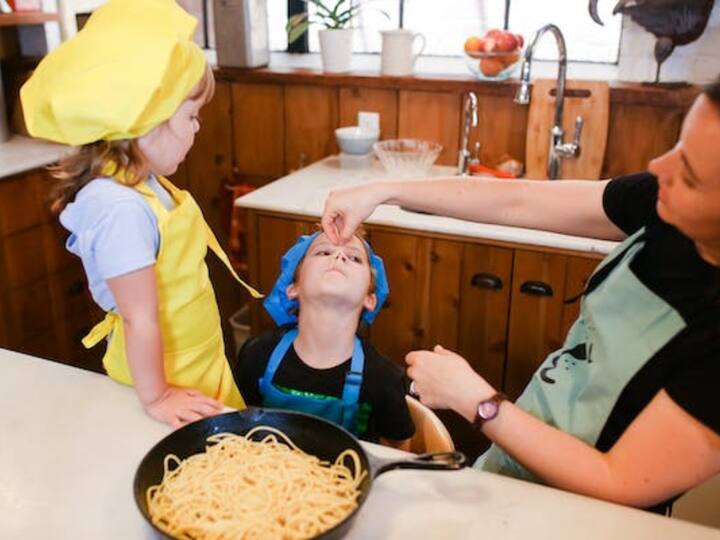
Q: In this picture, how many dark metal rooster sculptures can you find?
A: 1